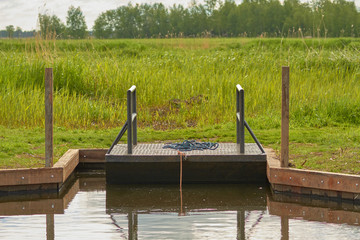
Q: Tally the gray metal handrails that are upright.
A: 2